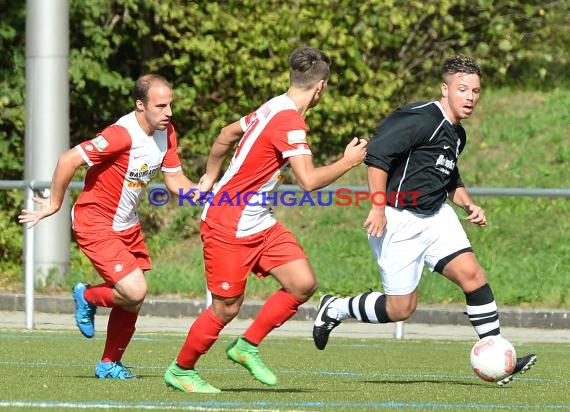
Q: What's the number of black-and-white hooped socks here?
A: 2